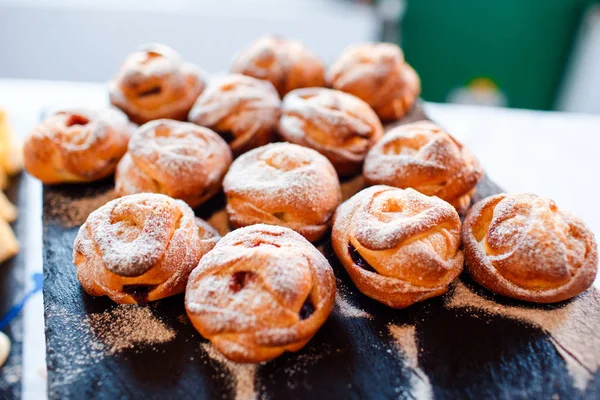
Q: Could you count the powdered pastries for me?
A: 13